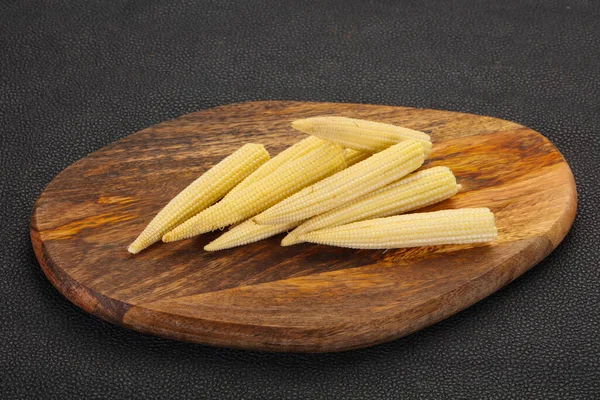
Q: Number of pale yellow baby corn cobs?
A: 8